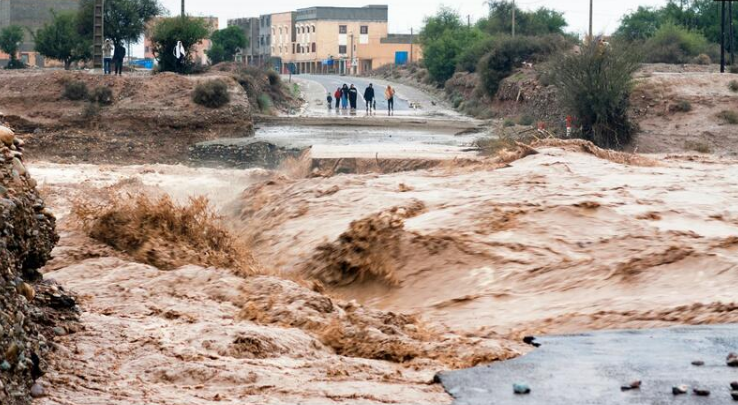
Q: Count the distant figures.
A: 9